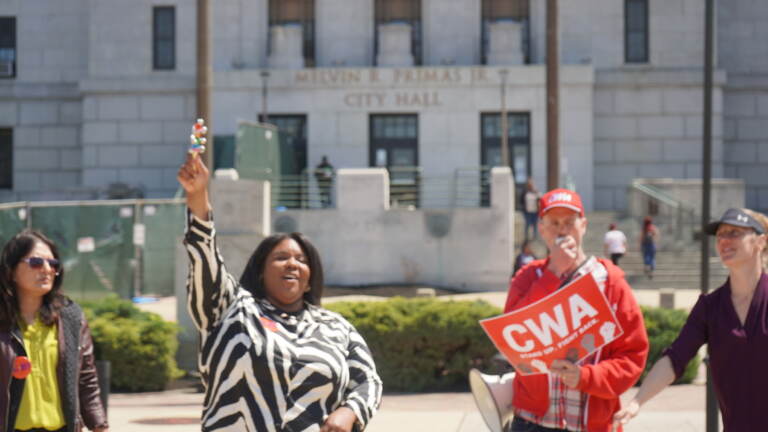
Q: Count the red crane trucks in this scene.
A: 0